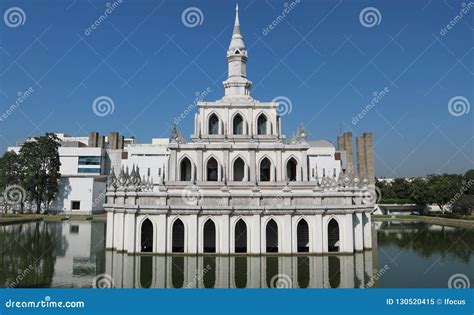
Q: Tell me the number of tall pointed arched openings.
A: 15